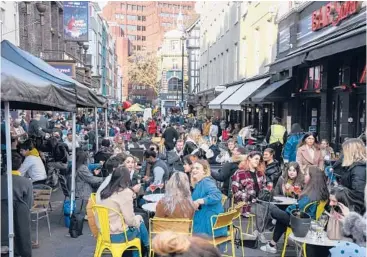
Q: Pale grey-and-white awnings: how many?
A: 2